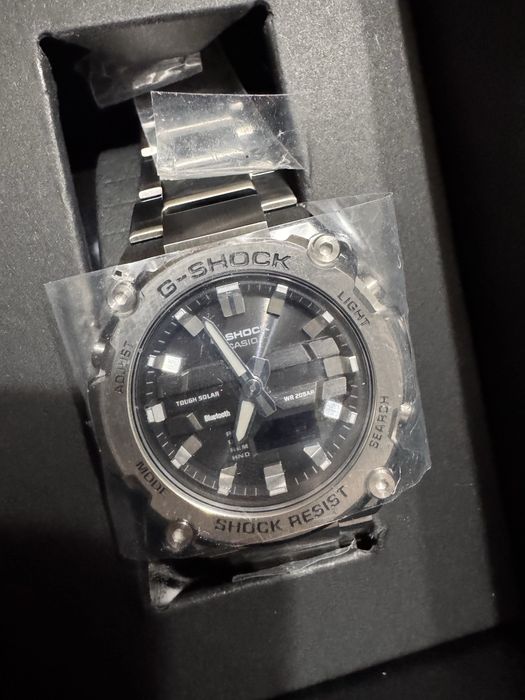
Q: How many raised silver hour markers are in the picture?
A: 12